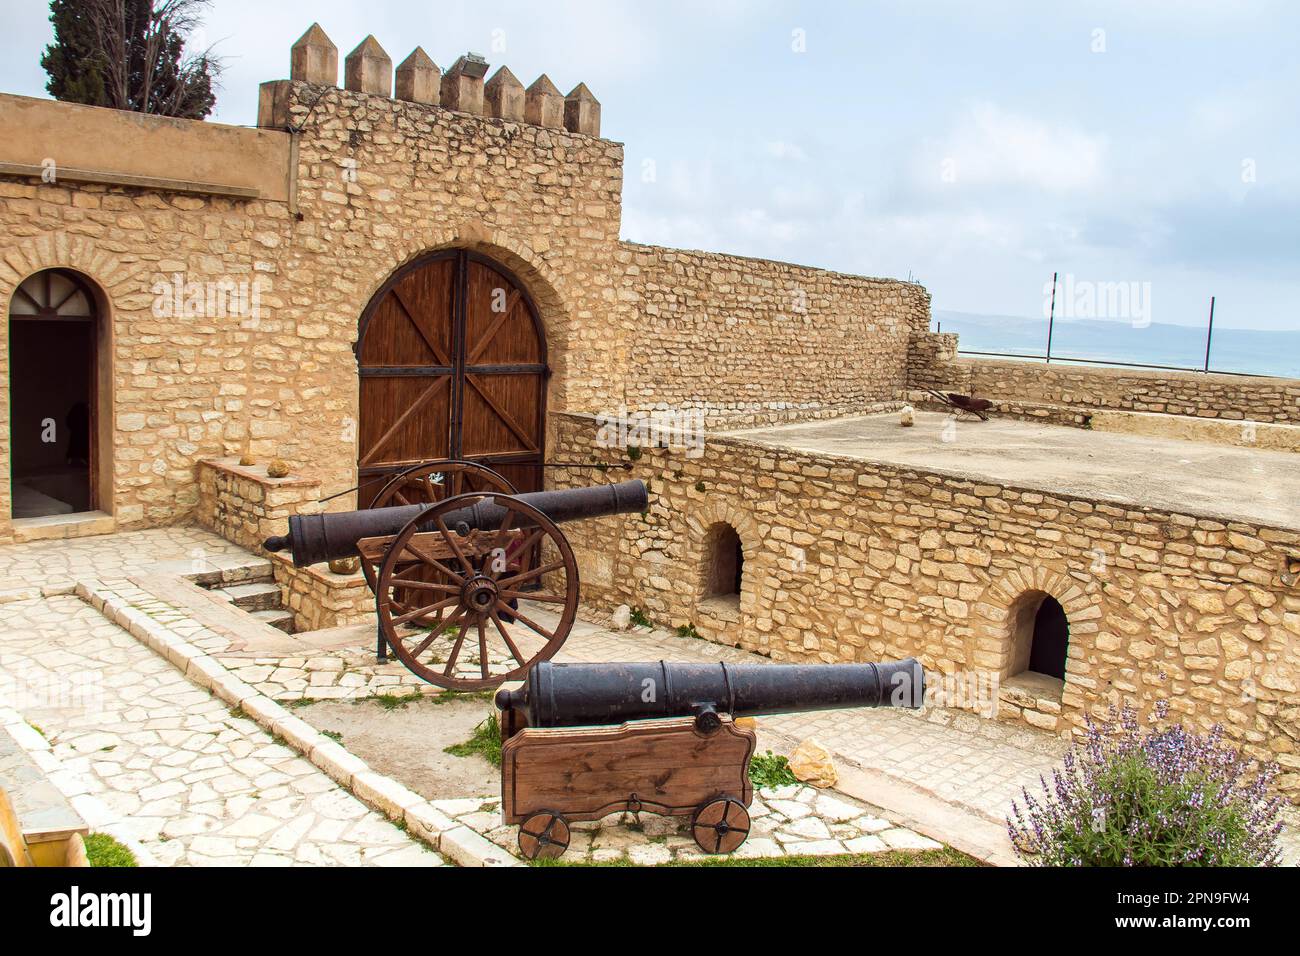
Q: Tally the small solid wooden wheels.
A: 2